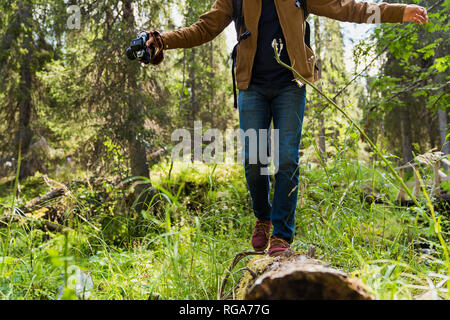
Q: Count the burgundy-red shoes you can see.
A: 2